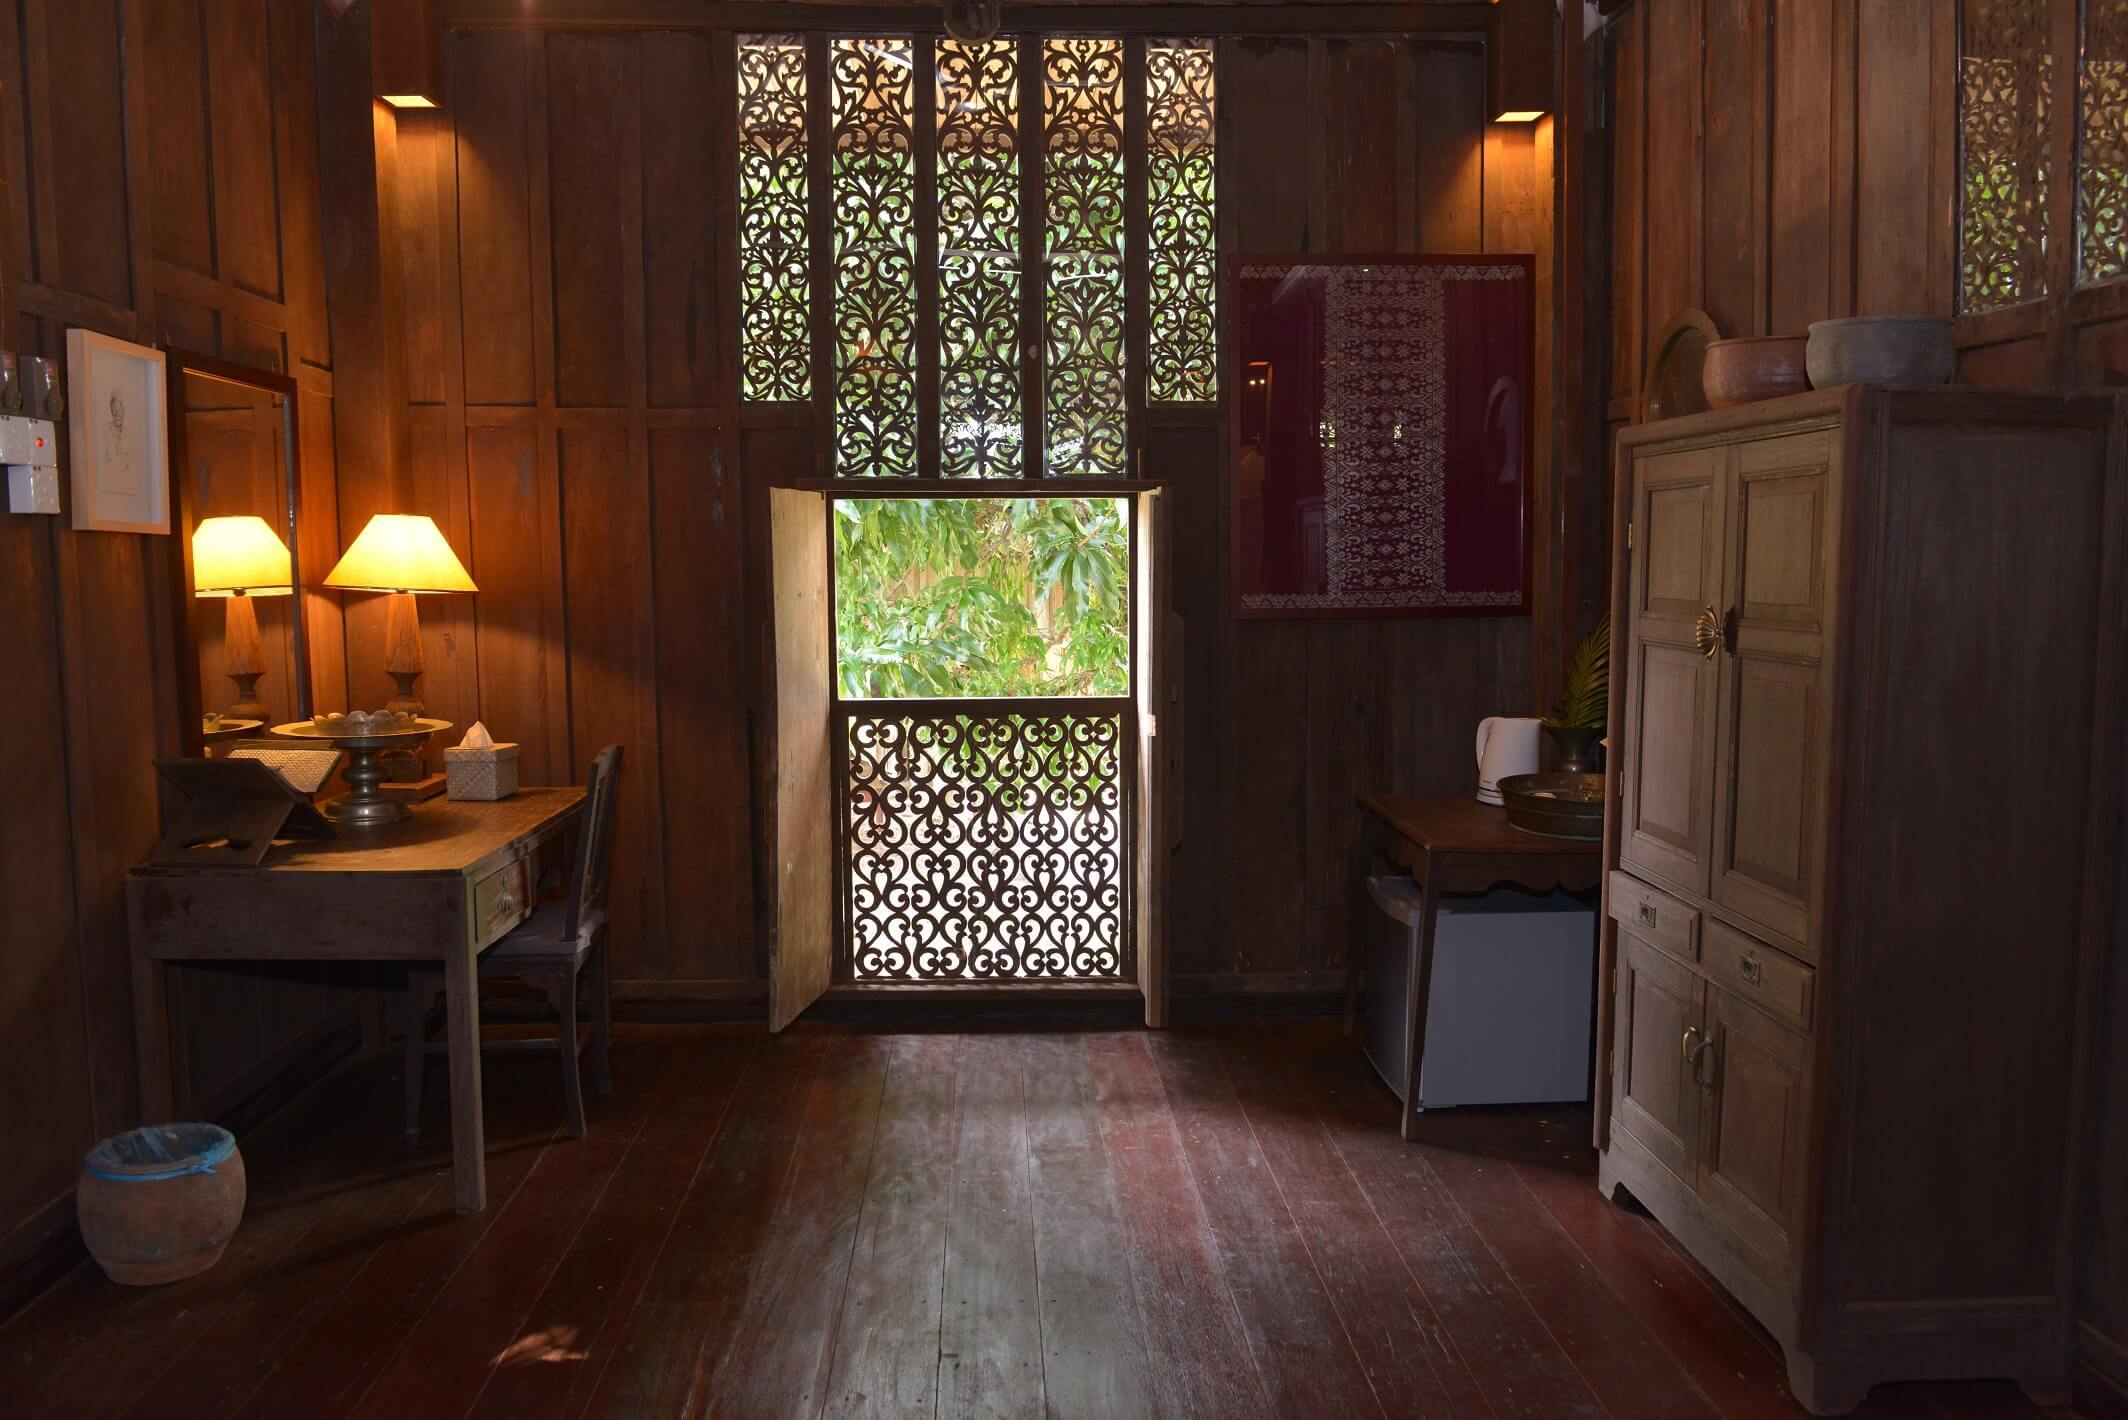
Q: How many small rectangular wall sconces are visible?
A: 2